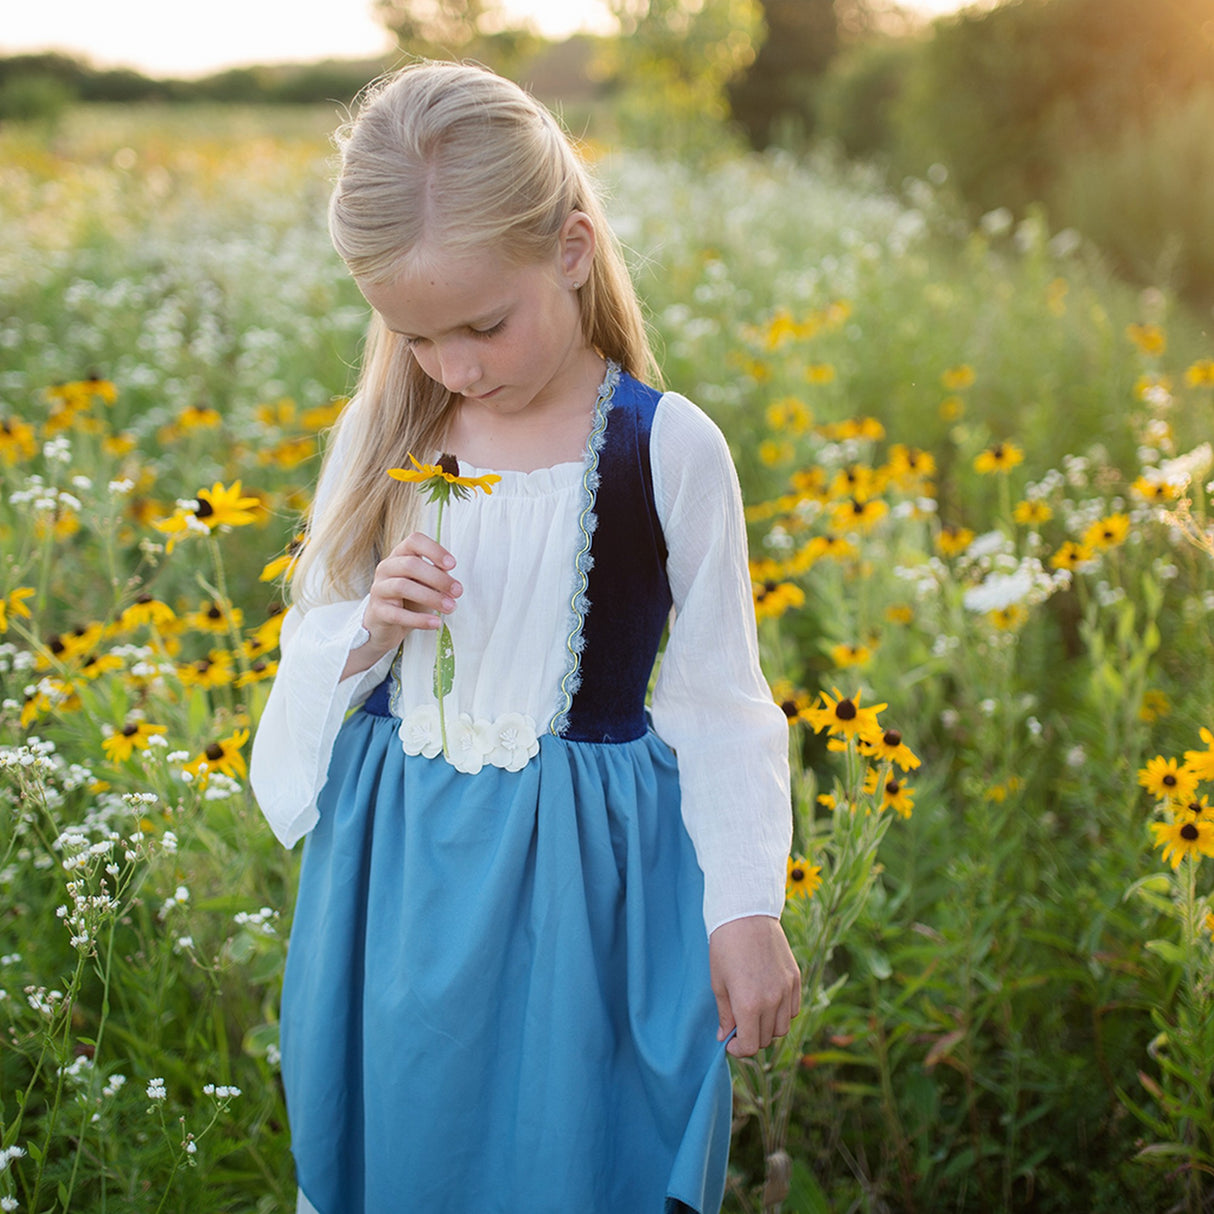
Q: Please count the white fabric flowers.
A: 3